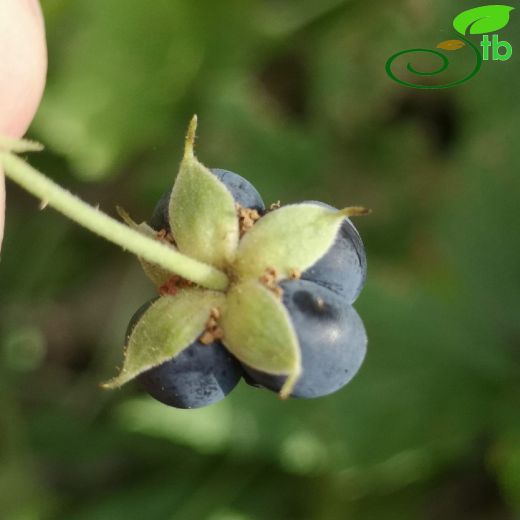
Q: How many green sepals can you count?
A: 5